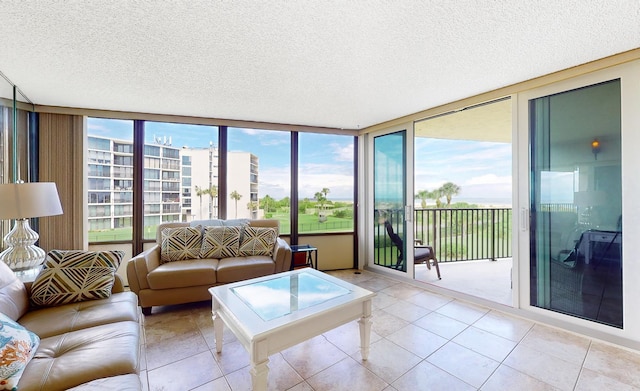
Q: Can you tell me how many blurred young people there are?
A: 0